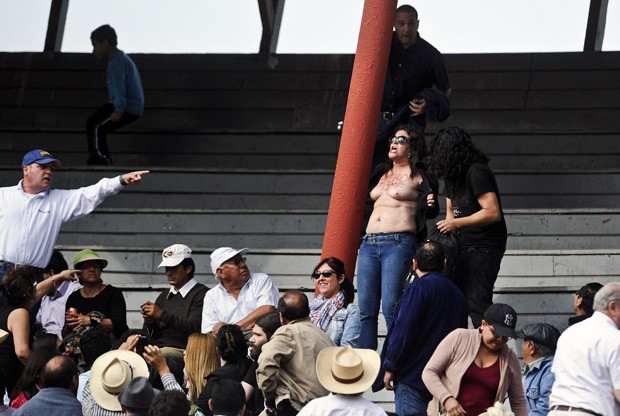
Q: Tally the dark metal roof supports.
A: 3